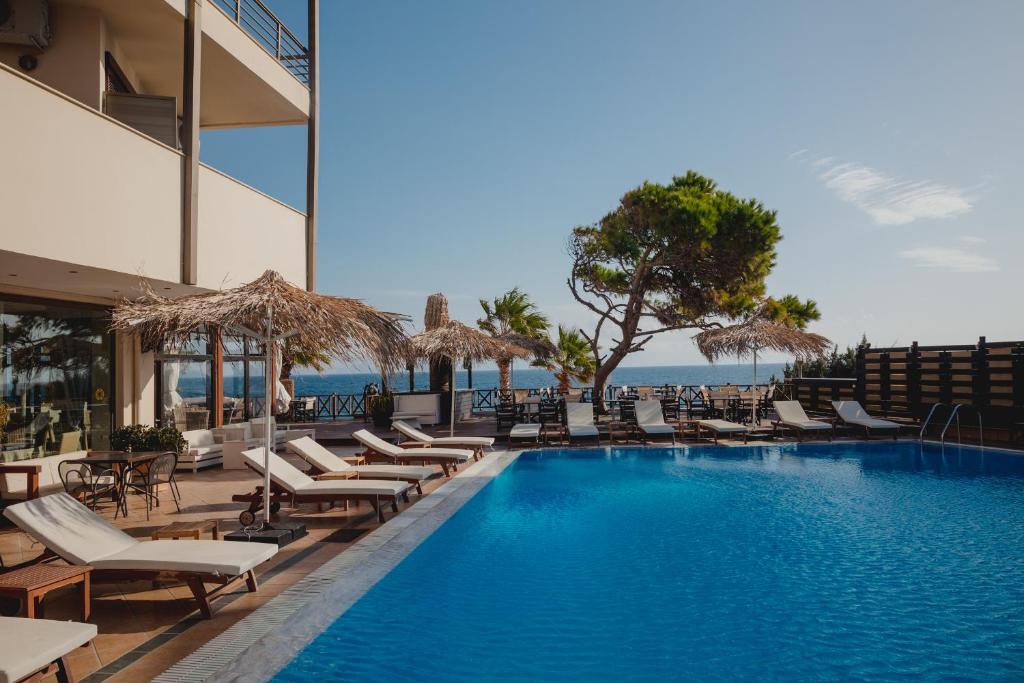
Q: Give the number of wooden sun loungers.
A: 12